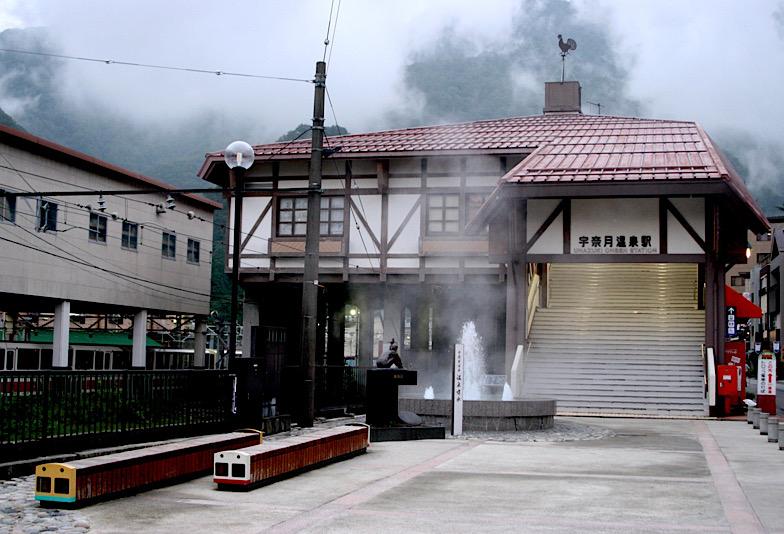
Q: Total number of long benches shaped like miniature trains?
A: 2